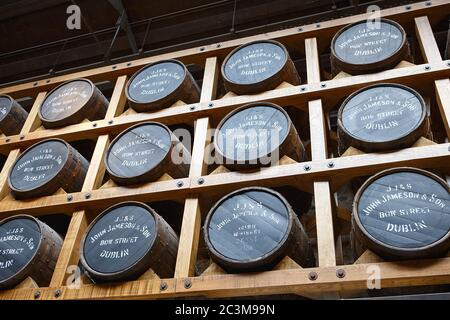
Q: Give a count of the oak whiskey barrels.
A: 13